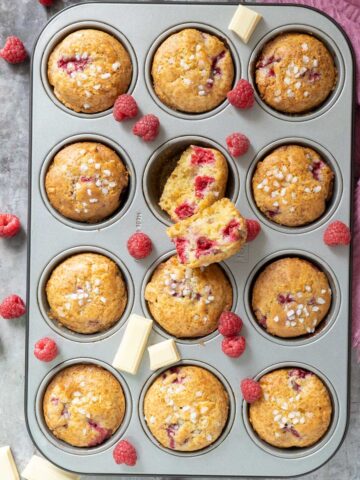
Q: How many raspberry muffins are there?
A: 12